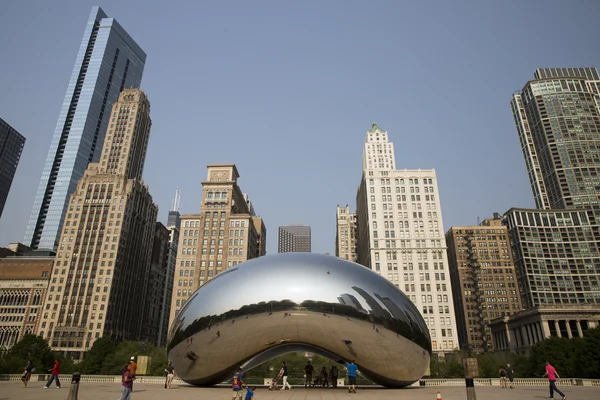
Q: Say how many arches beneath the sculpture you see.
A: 1